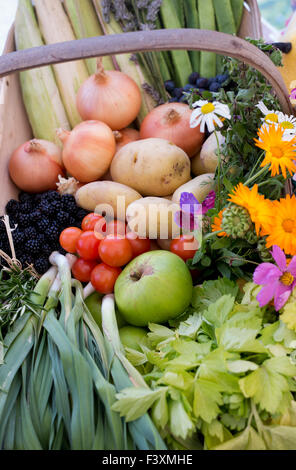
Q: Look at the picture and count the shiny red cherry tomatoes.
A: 9